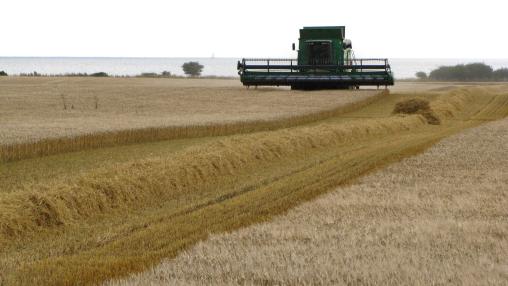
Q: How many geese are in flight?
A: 0